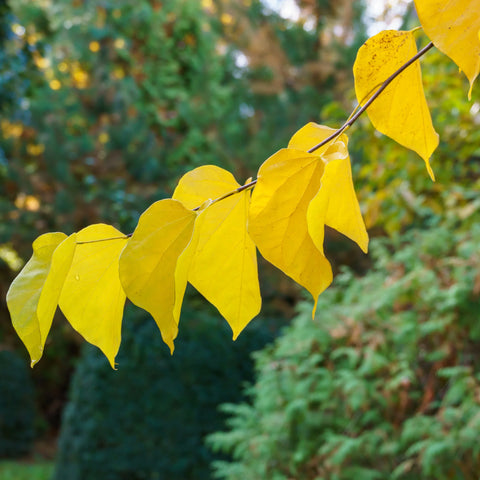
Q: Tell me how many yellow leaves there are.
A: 8